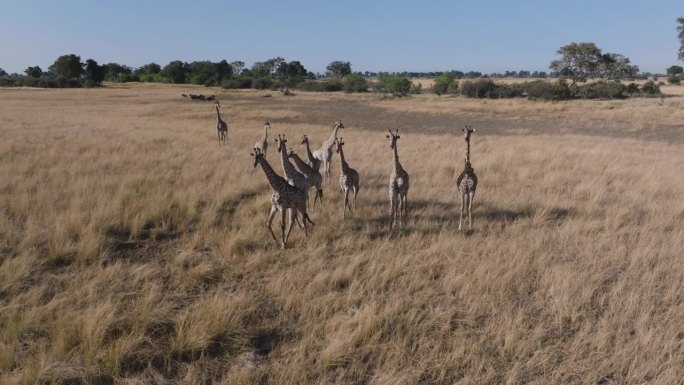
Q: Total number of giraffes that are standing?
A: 10